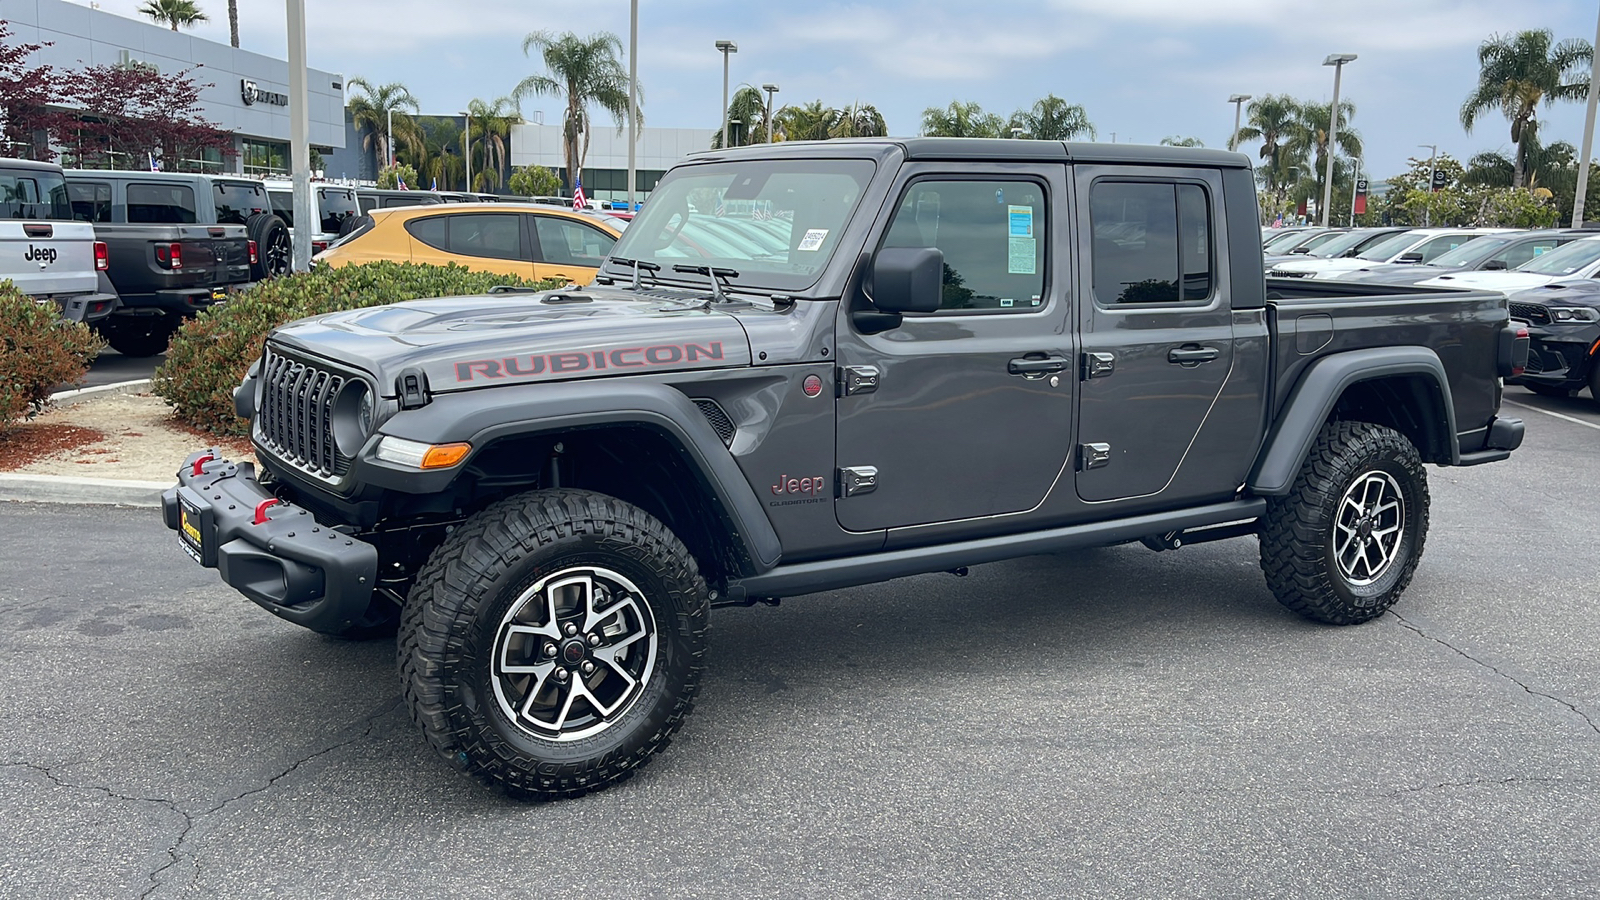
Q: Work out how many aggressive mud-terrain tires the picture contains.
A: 2